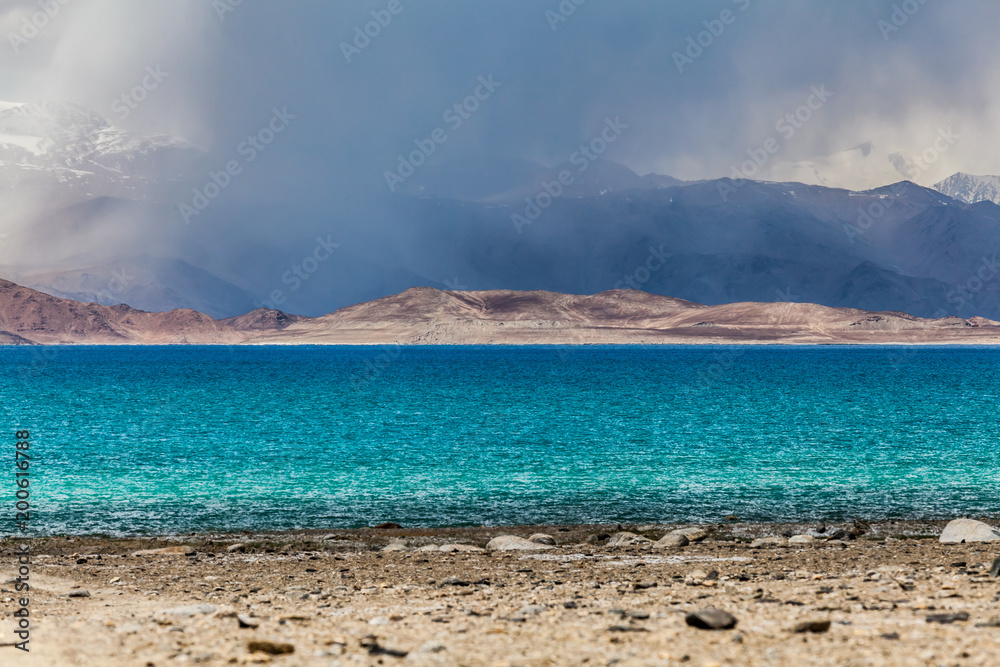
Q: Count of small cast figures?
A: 0